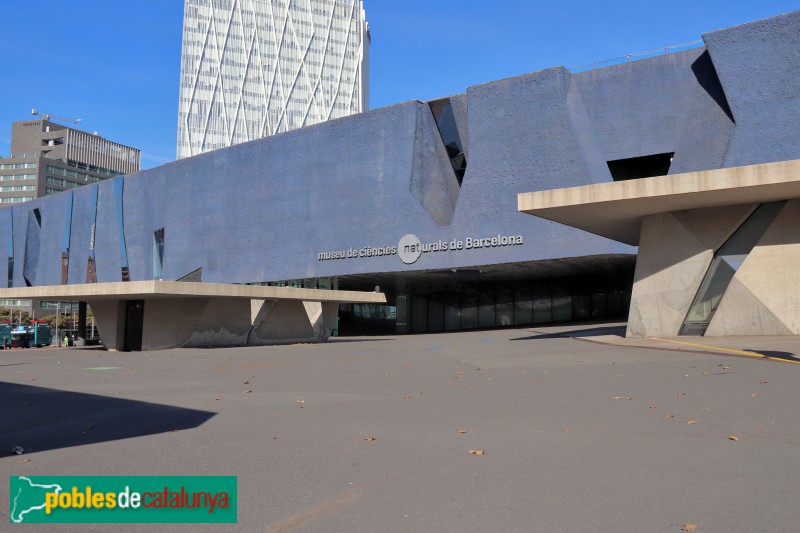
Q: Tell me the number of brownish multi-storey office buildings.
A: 1